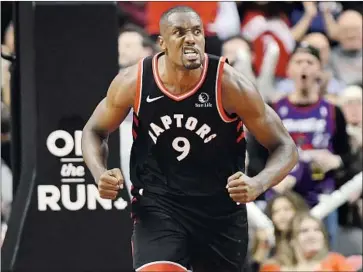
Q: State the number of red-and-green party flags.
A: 0